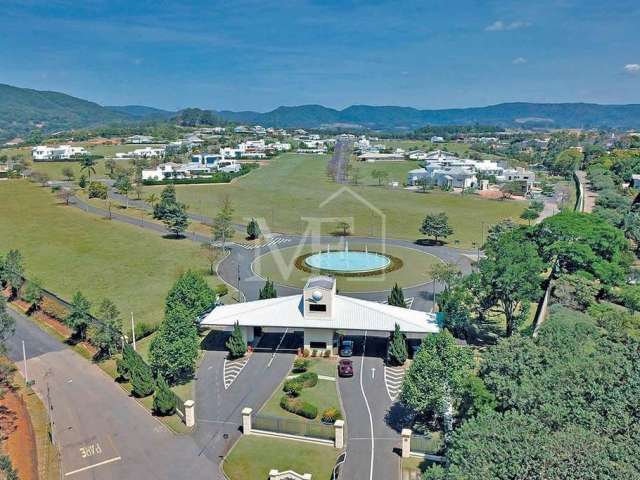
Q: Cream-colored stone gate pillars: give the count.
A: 4